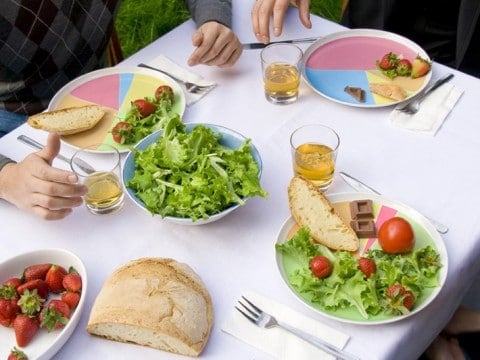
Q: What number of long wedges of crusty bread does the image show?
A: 2